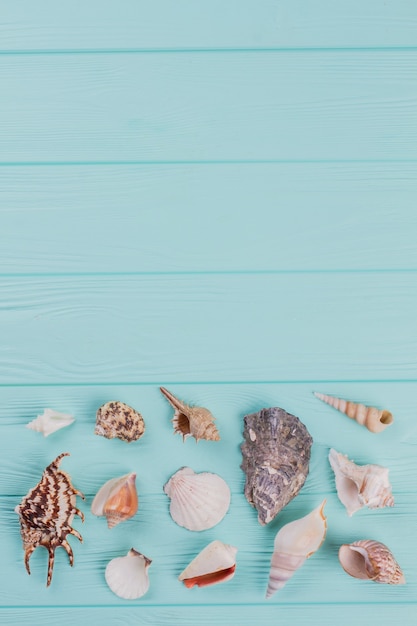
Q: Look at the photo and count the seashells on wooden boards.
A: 13